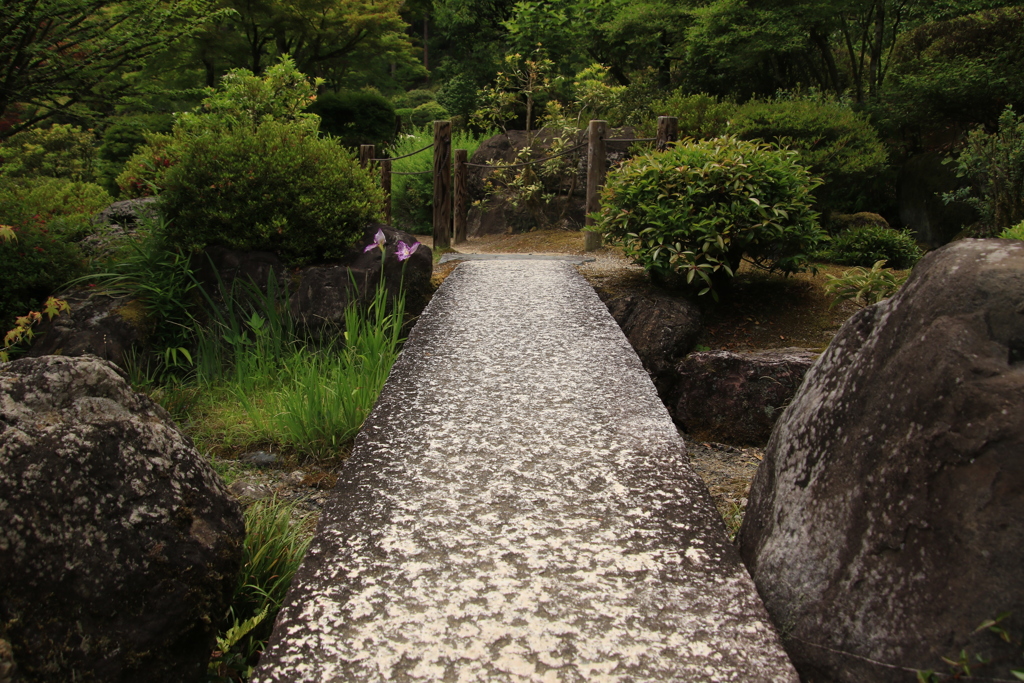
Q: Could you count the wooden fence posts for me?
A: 6